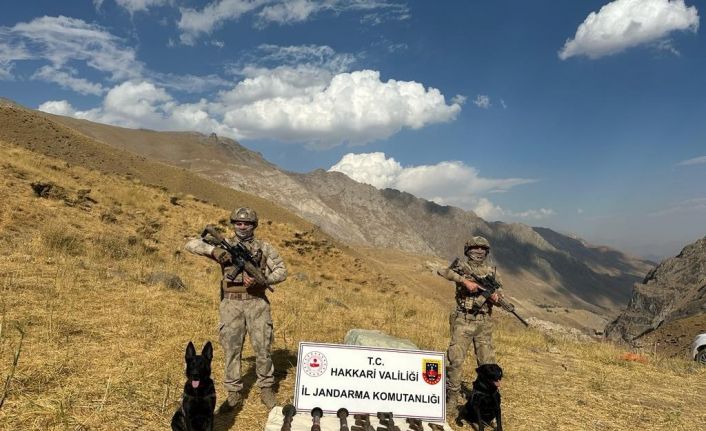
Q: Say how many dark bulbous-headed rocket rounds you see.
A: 3